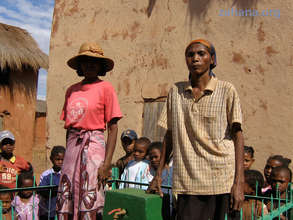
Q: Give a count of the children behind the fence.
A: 11